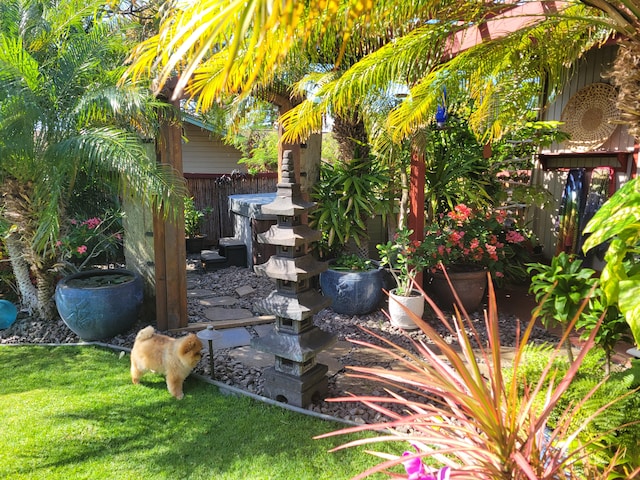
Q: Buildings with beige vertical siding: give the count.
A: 1